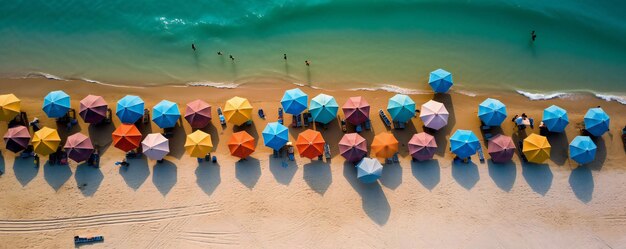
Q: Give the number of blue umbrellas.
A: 14